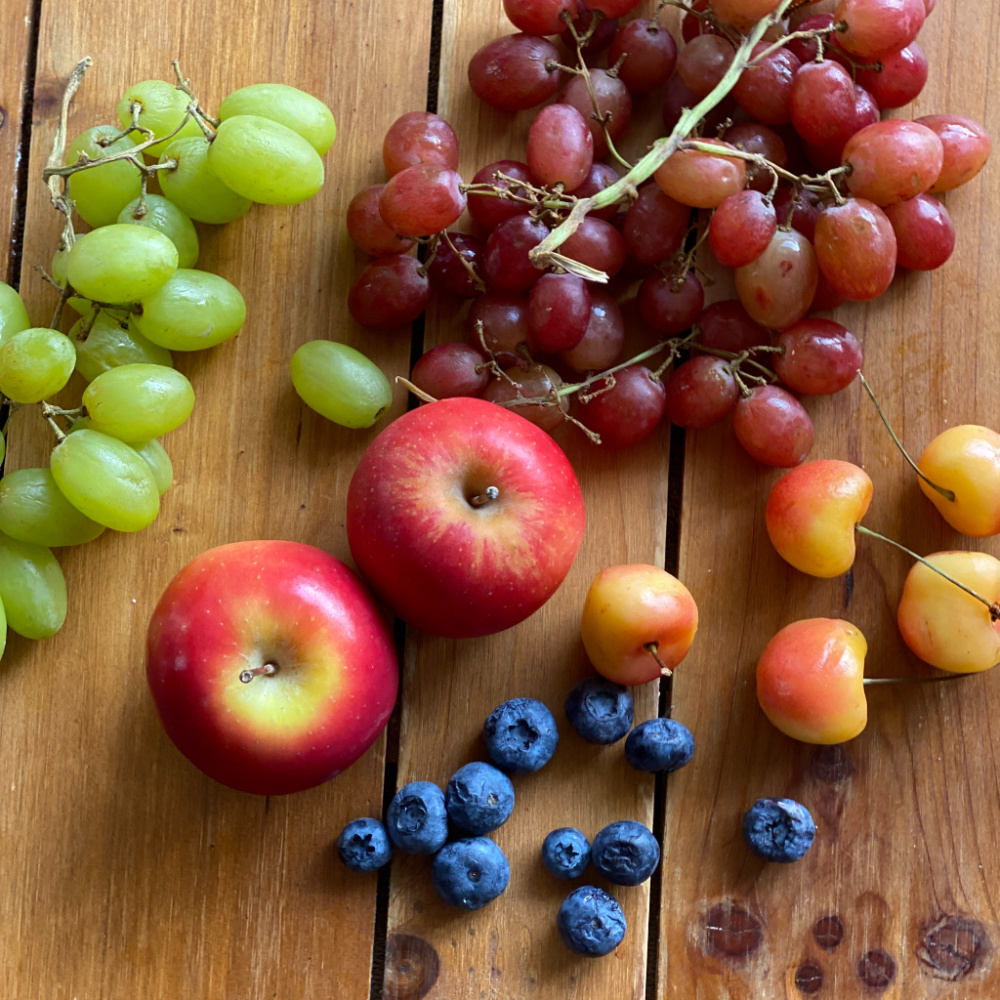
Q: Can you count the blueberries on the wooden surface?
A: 11